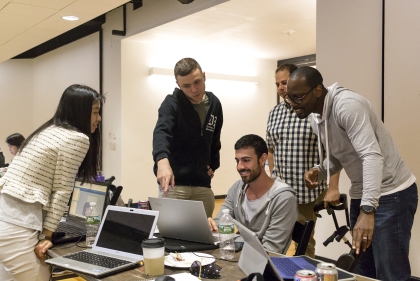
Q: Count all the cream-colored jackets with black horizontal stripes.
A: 1